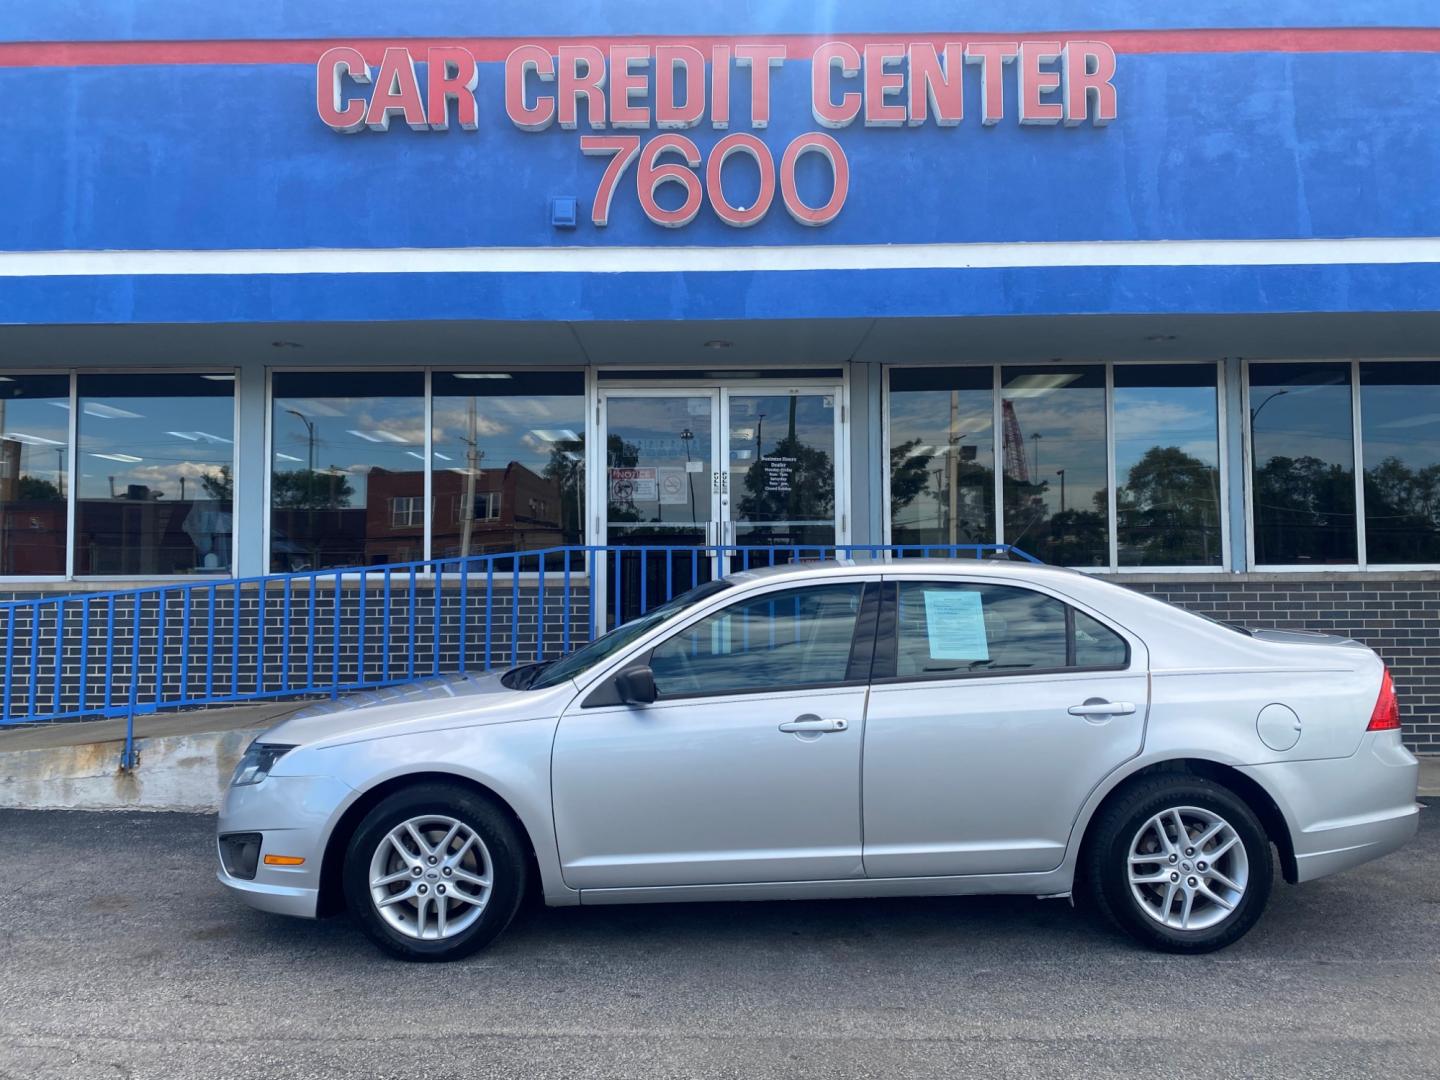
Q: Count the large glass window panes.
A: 9